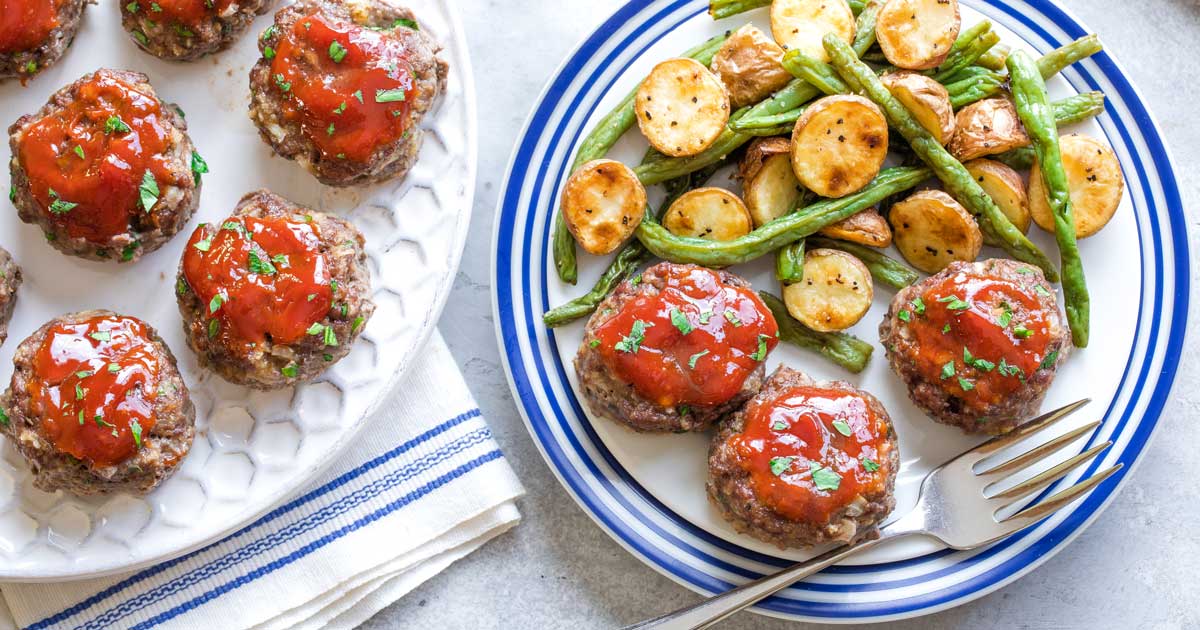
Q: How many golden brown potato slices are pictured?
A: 15